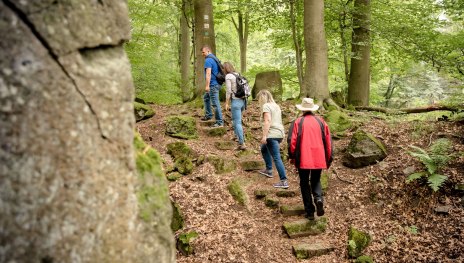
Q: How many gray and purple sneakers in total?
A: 2